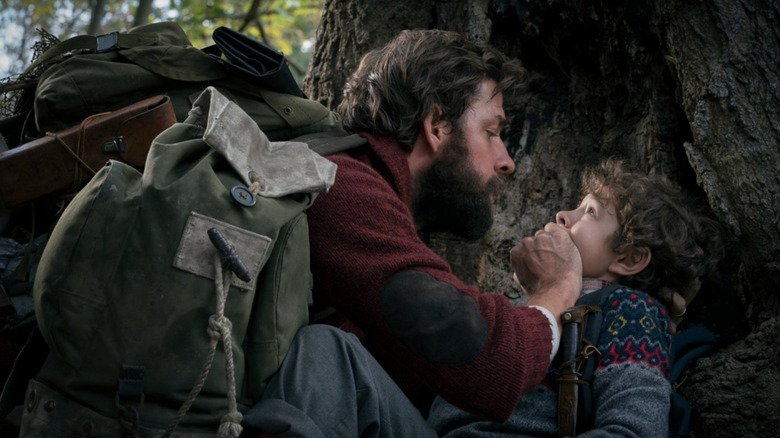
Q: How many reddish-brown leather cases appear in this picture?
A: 1